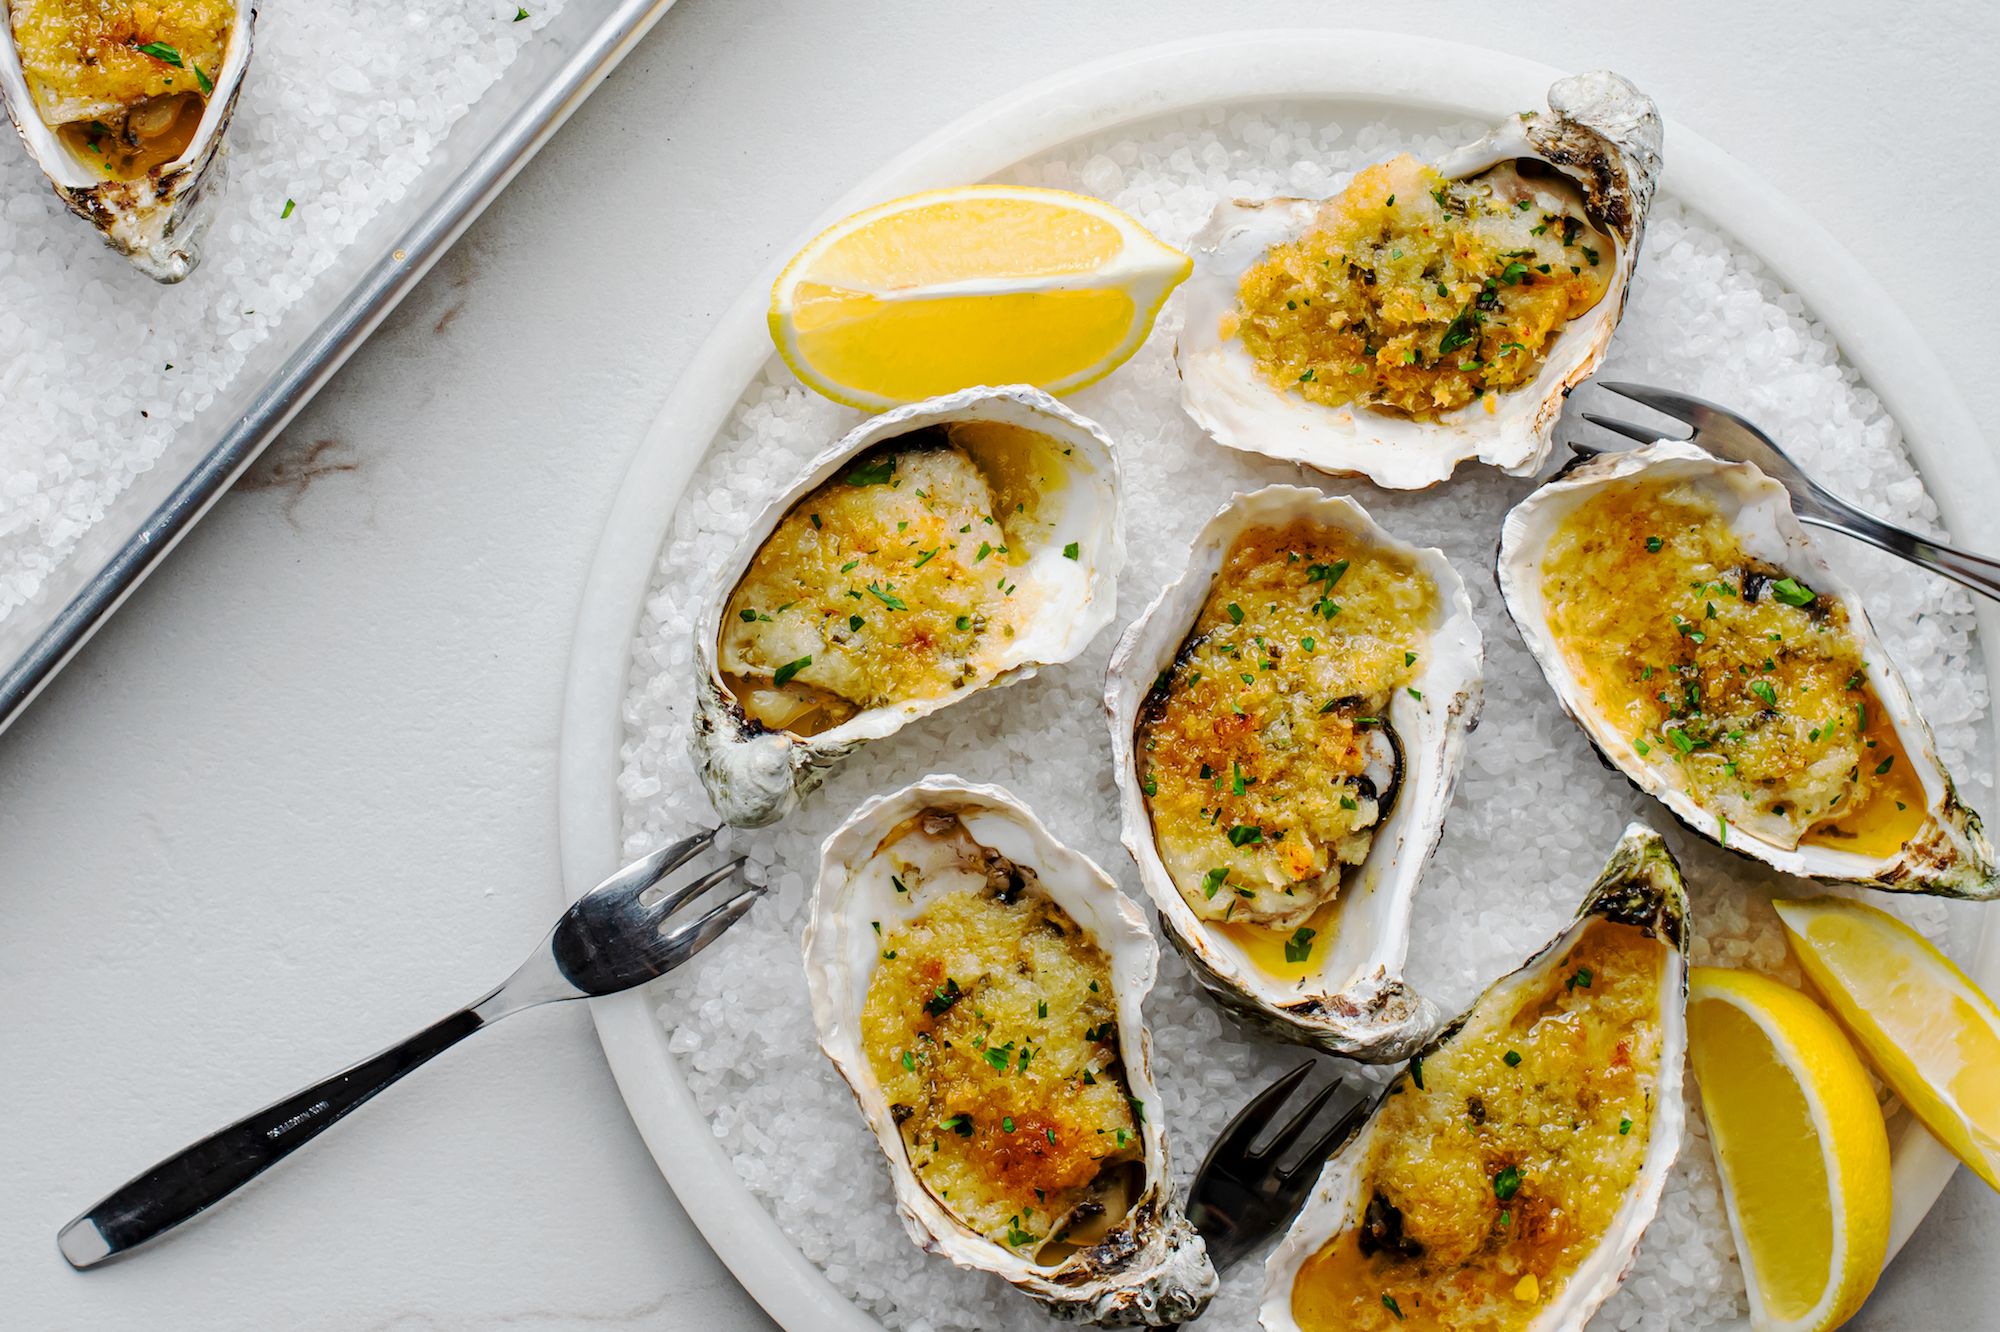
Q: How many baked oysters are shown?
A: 7